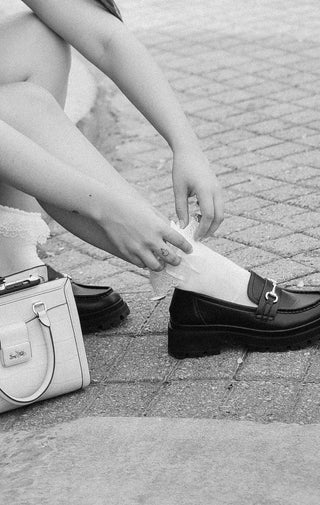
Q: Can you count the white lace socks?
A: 2